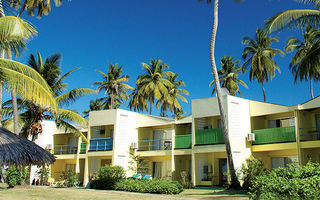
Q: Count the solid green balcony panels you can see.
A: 4